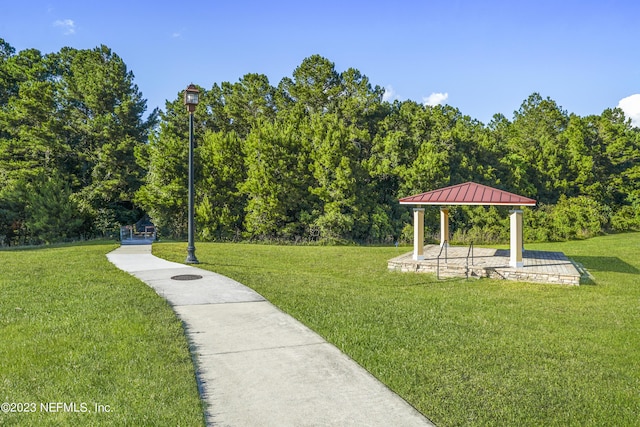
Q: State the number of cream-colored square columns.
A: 3